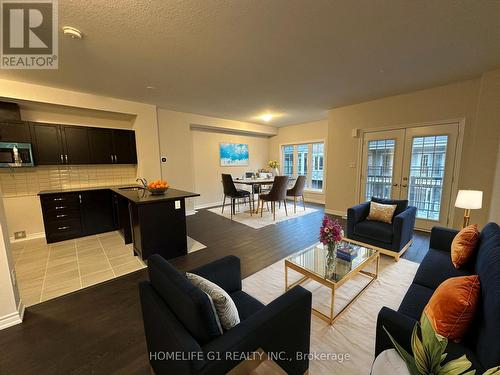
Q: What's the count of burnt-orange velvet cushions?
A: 2